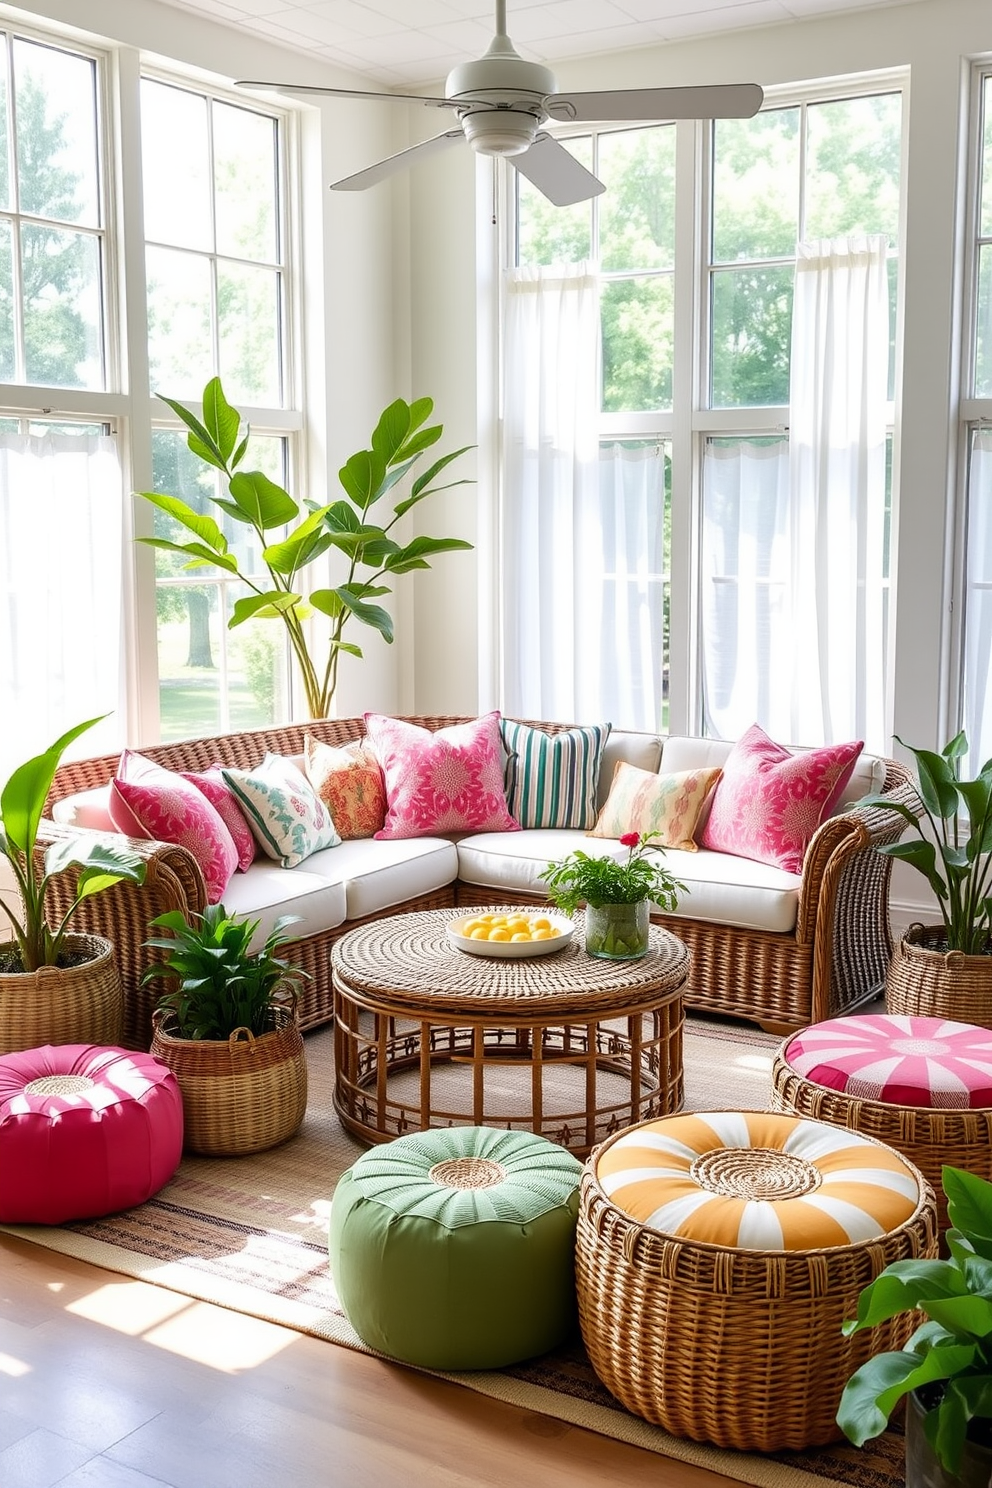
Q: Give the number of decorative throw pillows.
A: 8